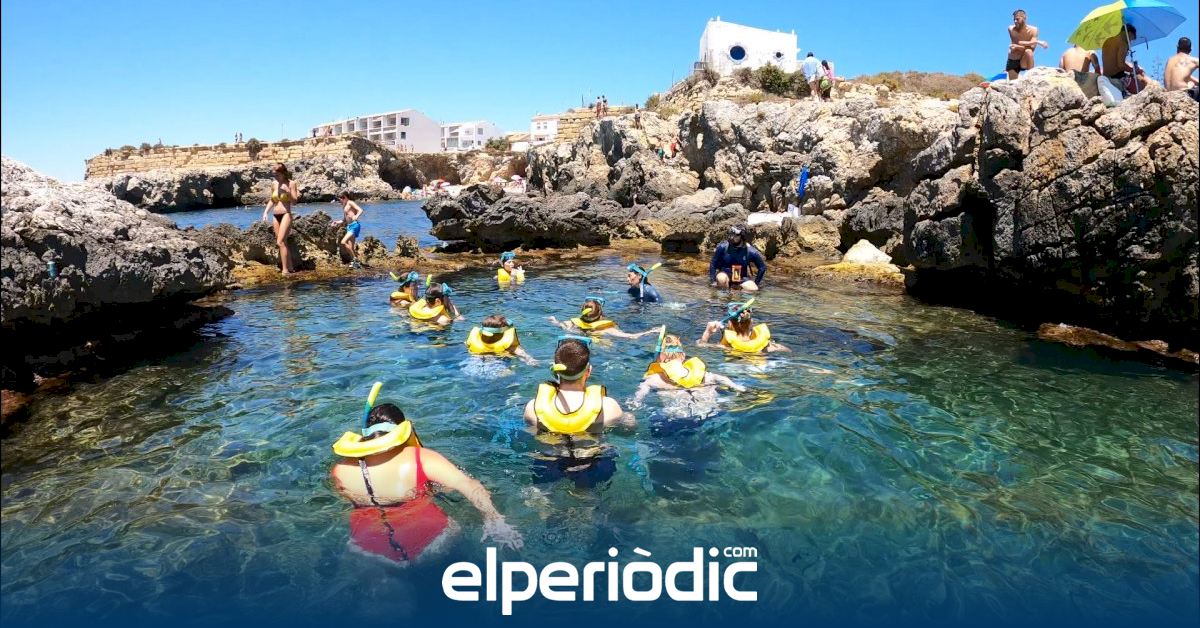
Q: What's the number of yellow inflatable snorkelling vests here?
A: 9